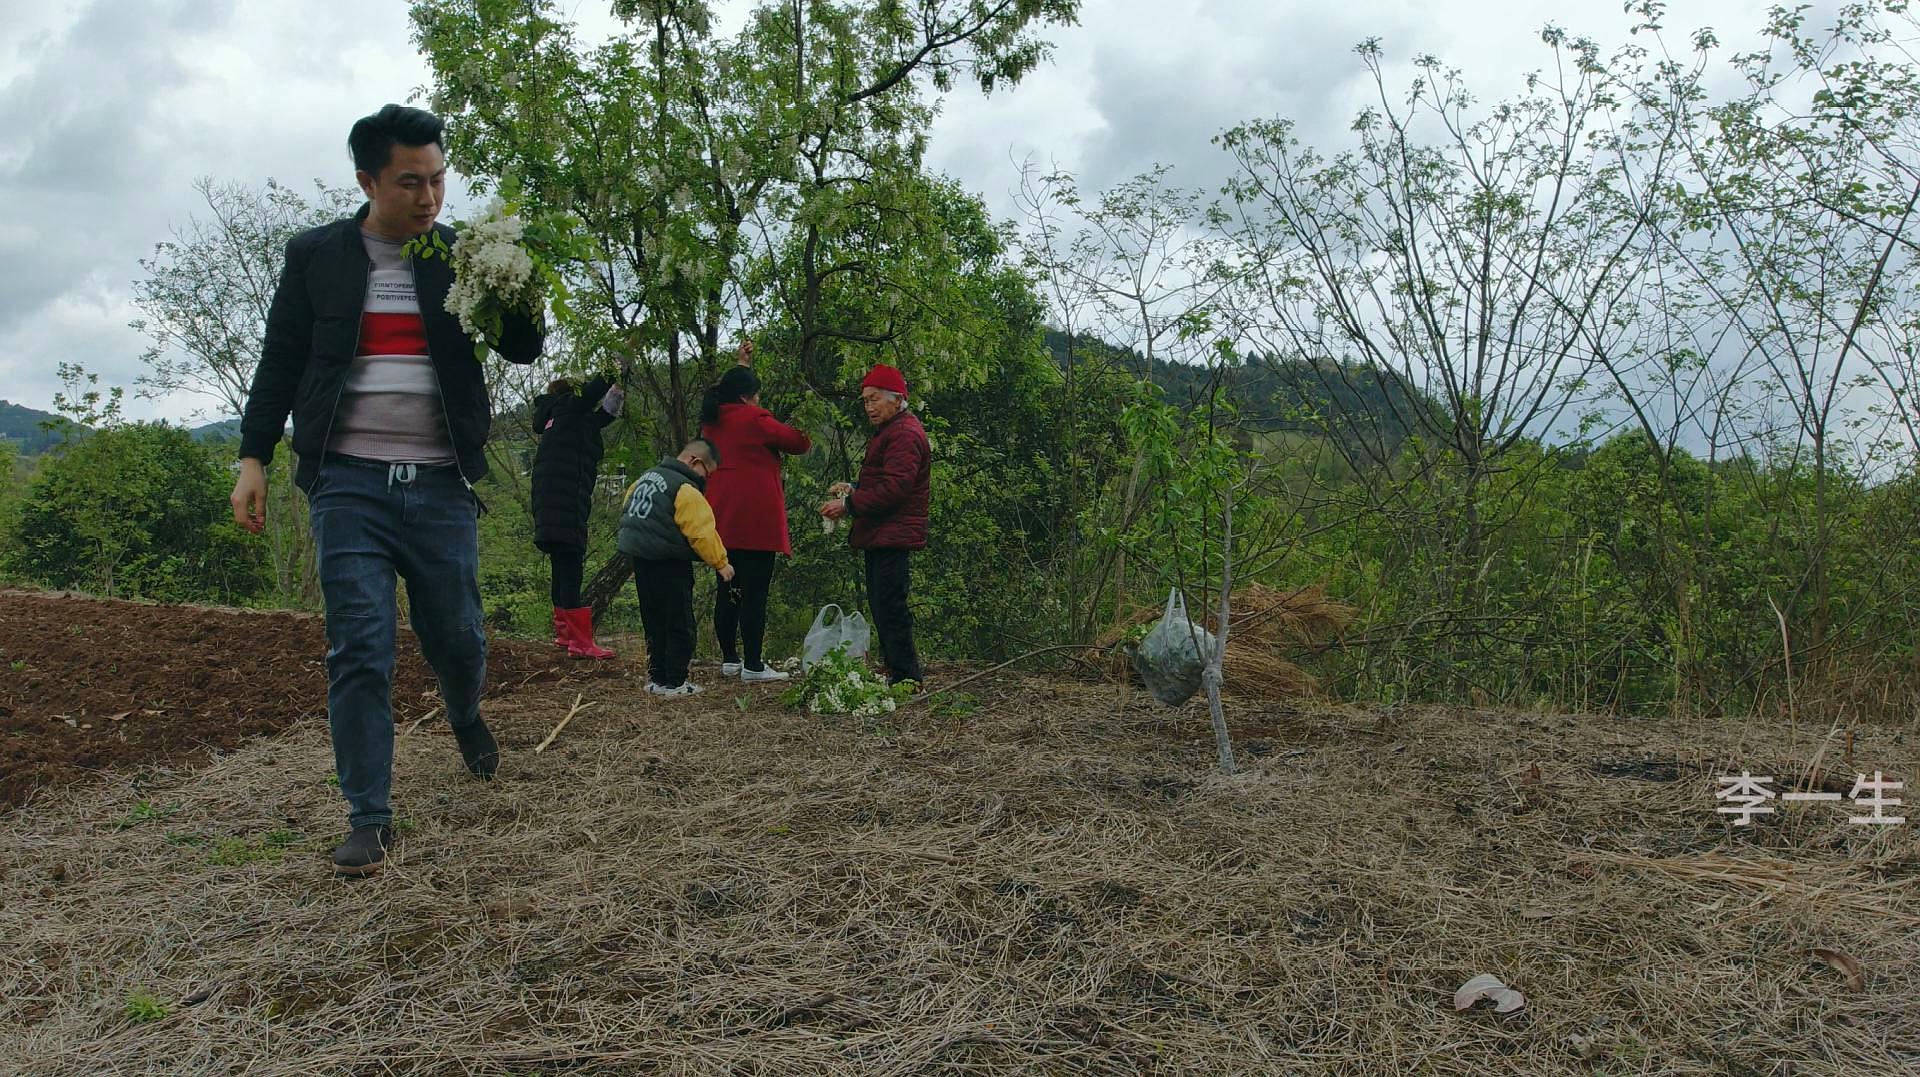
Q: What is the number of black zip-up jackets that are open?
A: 1